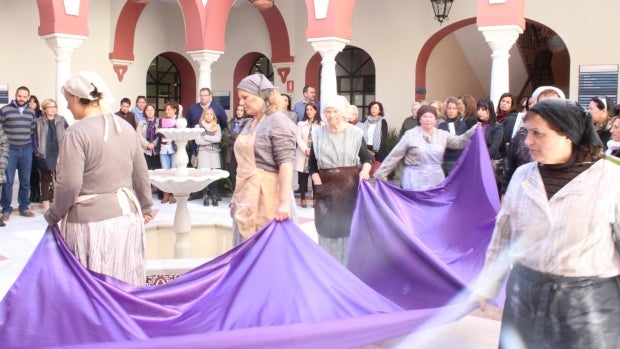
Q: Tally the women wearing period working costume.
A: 5